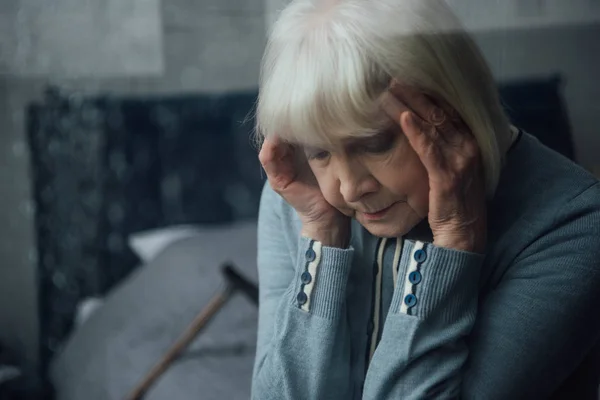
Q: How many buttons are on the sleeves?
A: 6